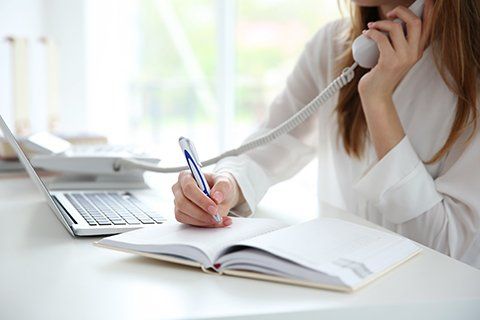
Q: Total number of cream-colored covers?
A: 1